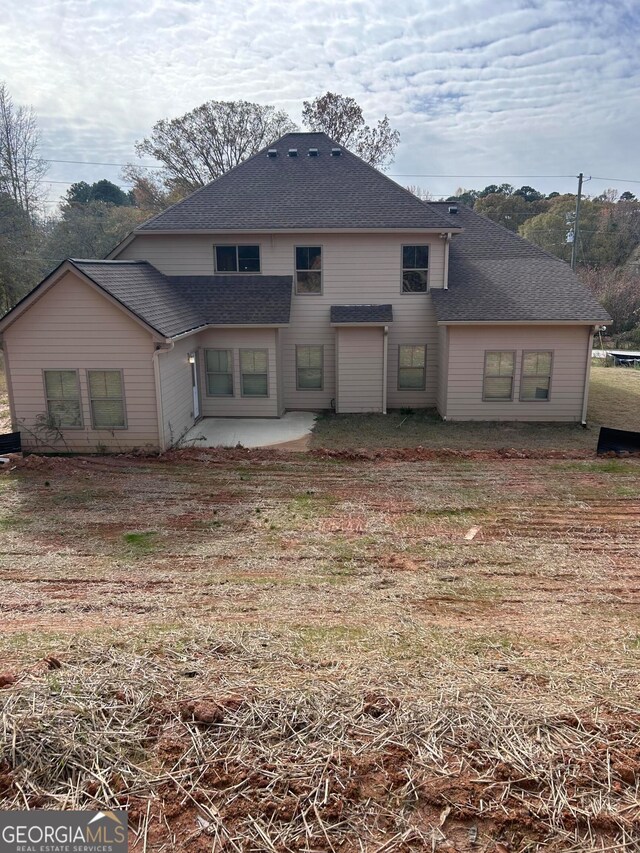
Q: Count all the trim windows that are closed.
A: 11